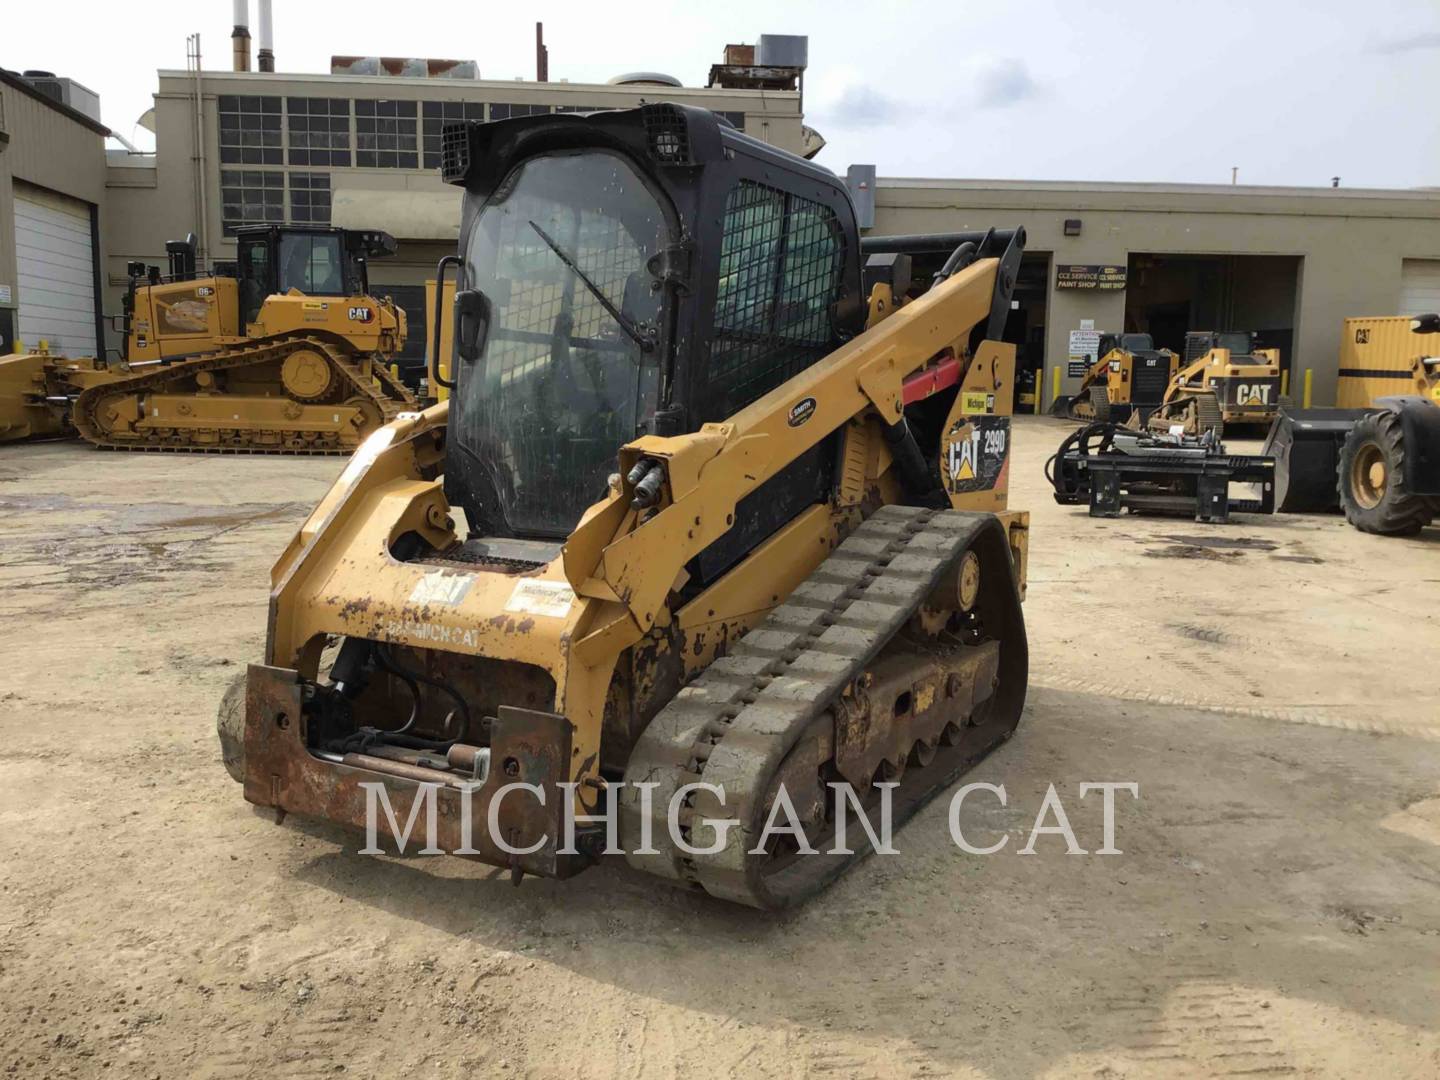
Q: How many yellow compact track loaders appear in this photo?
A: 3